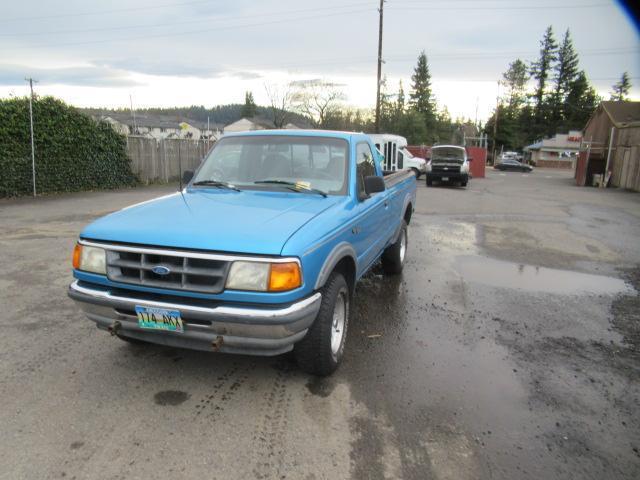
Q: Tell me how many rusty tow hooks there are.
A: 2